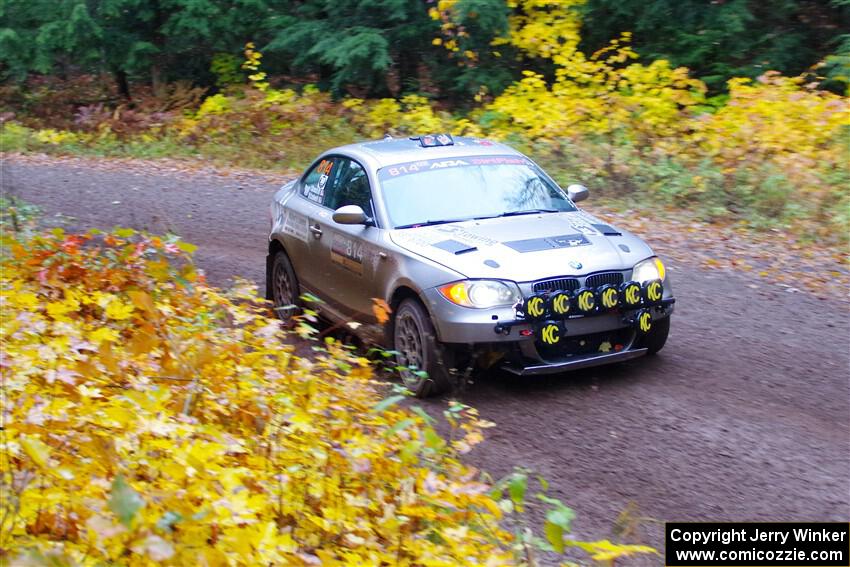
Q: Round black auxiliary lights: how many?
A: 8